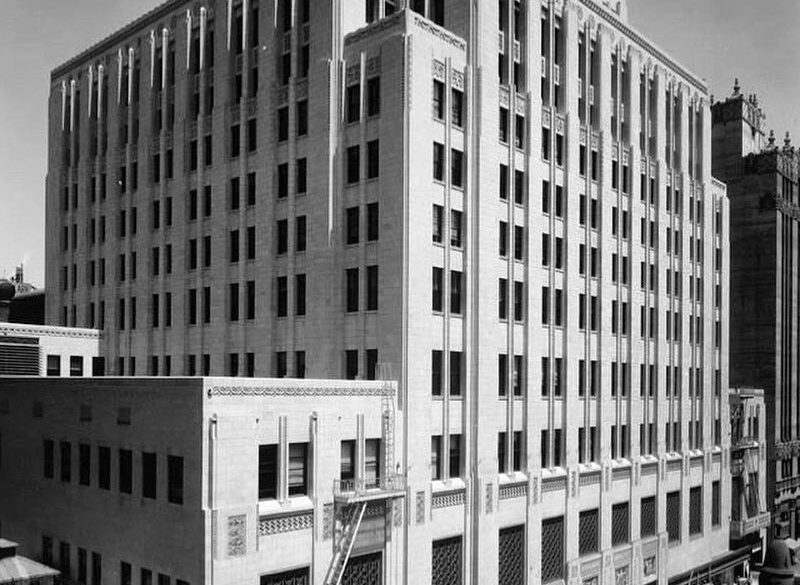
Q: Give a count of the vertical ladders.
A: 1